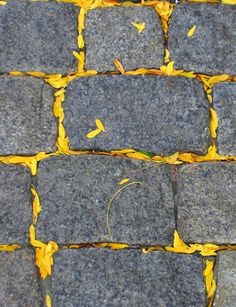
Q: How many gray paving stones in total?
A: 12